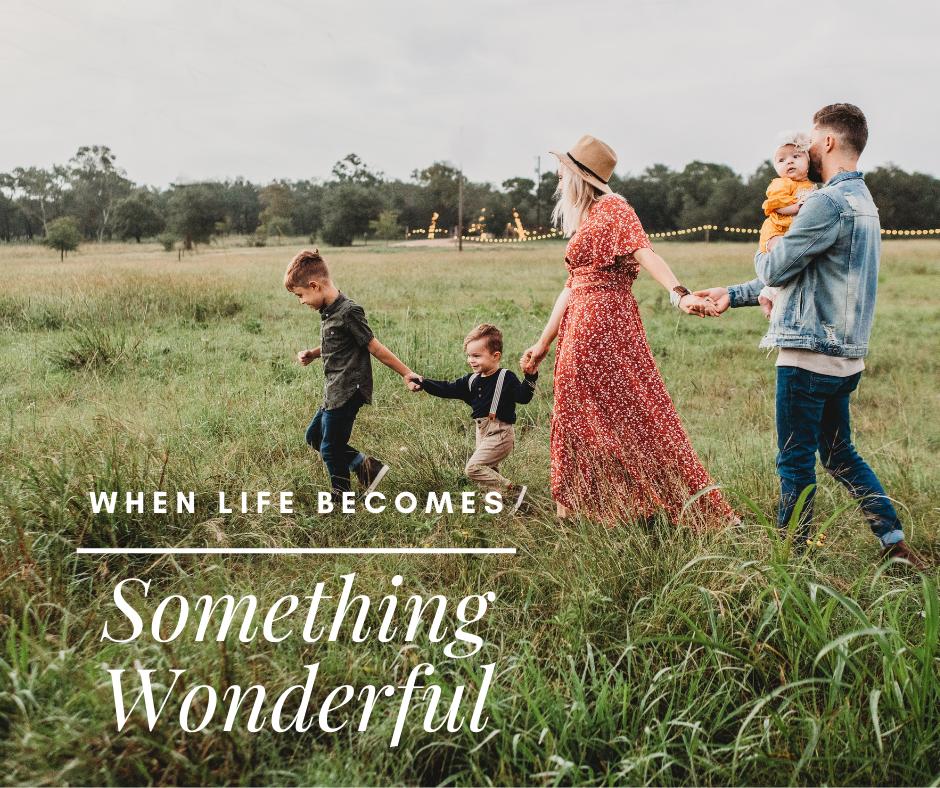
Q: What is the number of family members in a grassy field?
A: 5